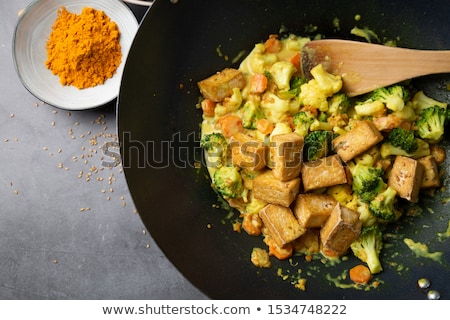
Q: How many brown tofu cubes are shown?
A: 11